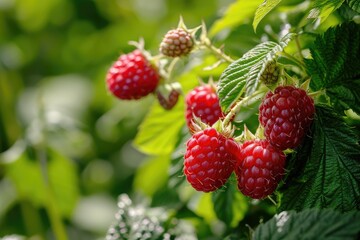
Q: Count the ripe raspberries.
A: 5